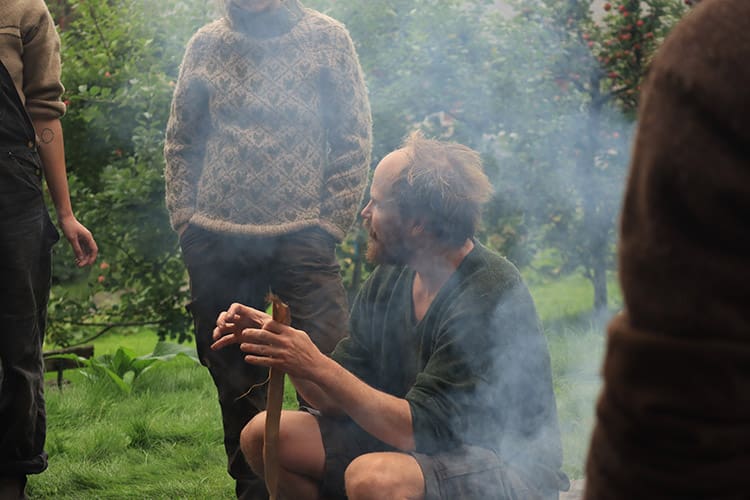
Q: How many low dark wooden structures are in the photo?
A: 1